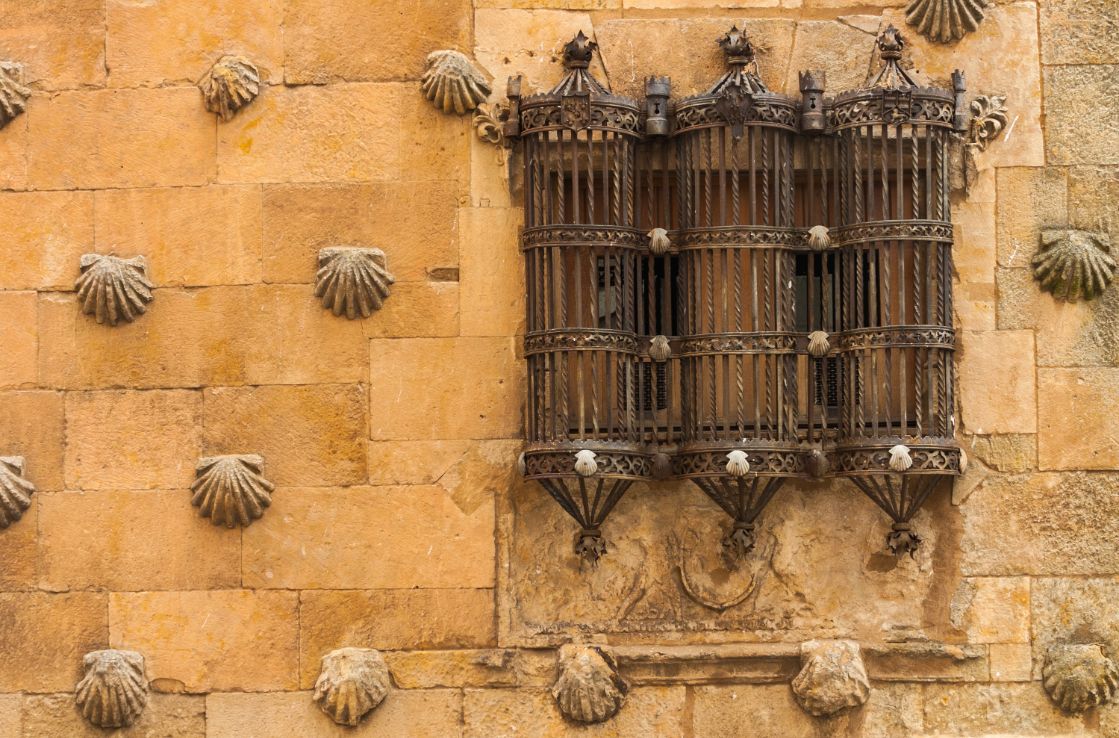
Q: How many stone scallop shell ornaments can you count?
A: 14